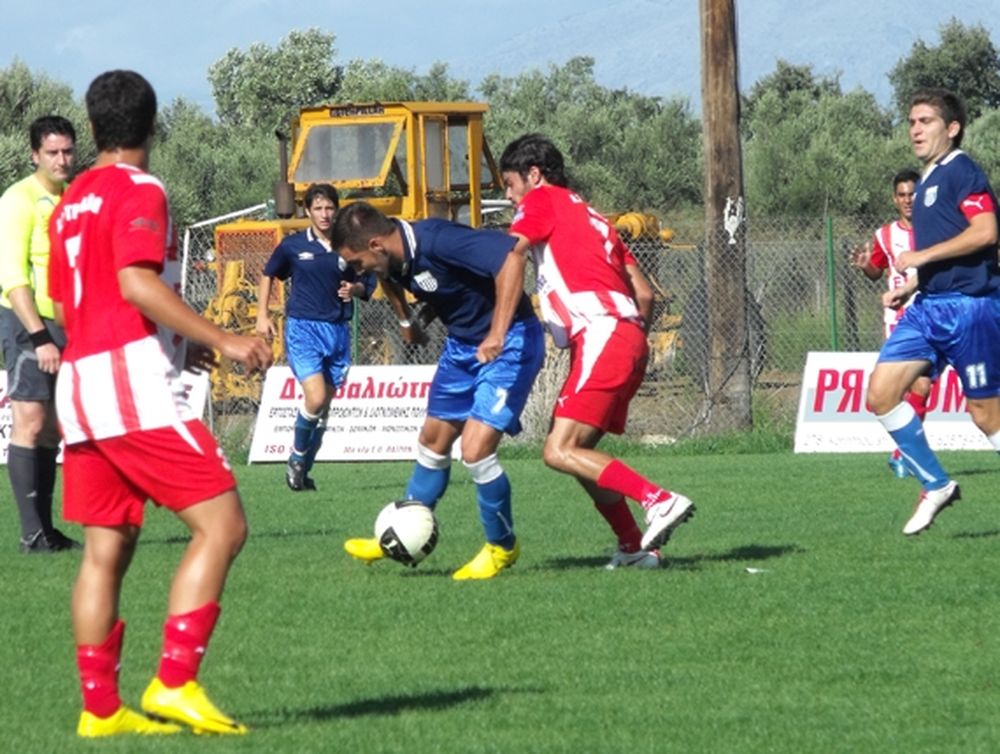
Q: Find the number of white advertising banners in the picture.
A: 3